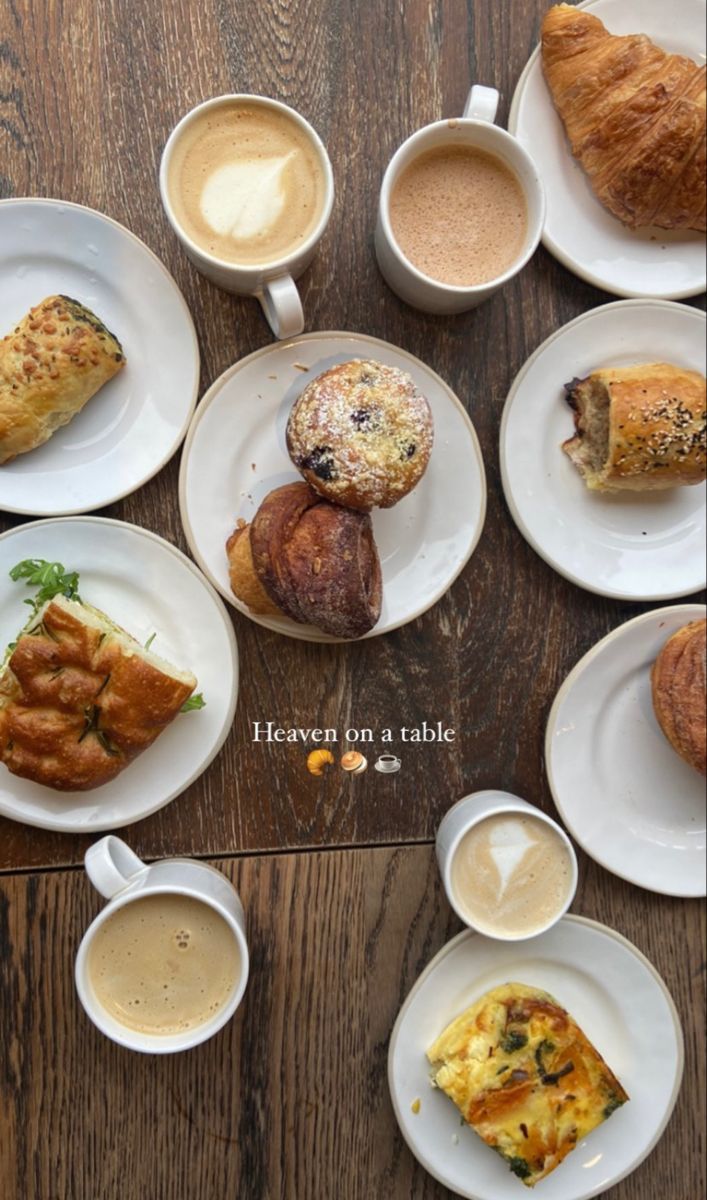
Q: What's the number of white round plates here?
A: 7